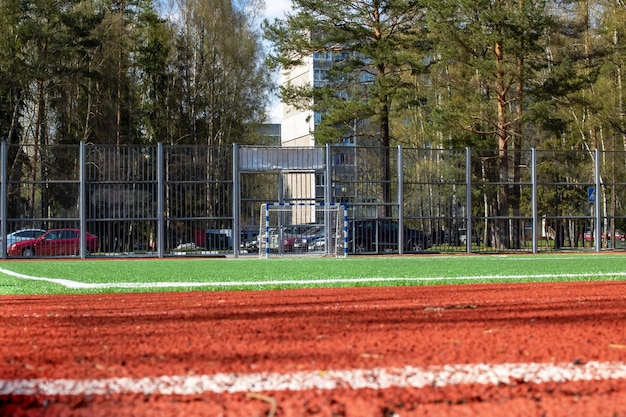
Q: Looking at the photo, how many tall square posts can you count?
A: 9